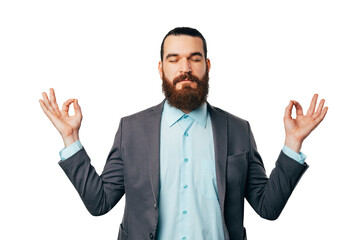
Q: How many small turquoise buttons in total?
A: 6